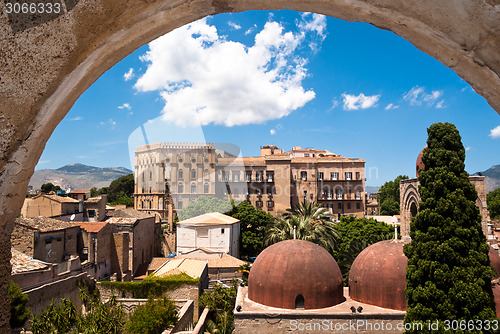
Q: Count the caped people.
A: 0